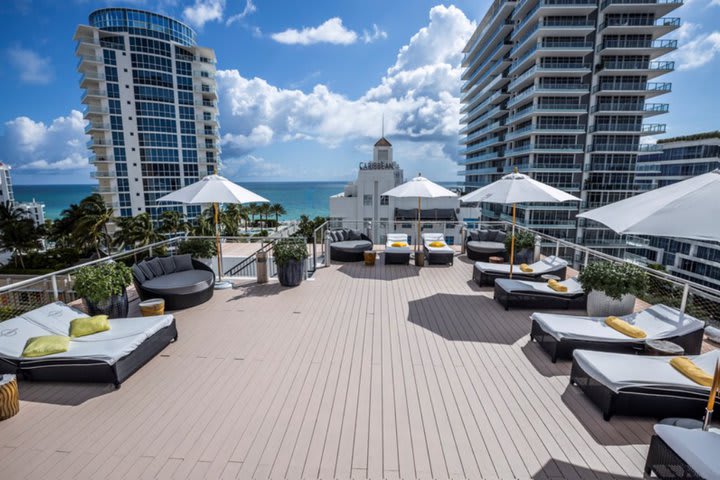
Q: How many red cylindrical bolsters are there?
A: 0